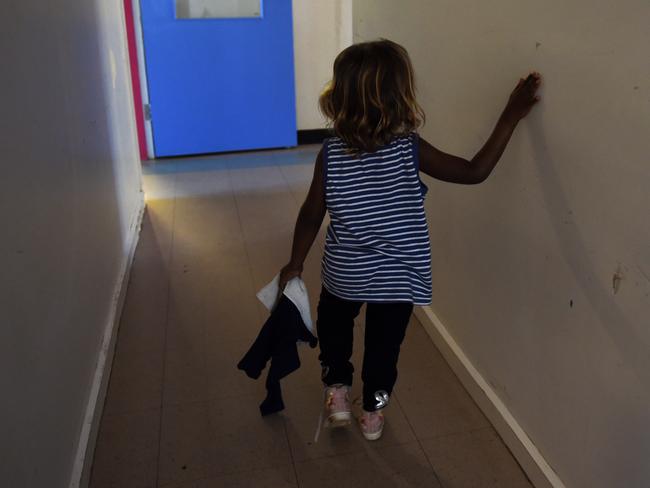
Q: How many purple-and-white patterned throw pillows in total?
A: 0